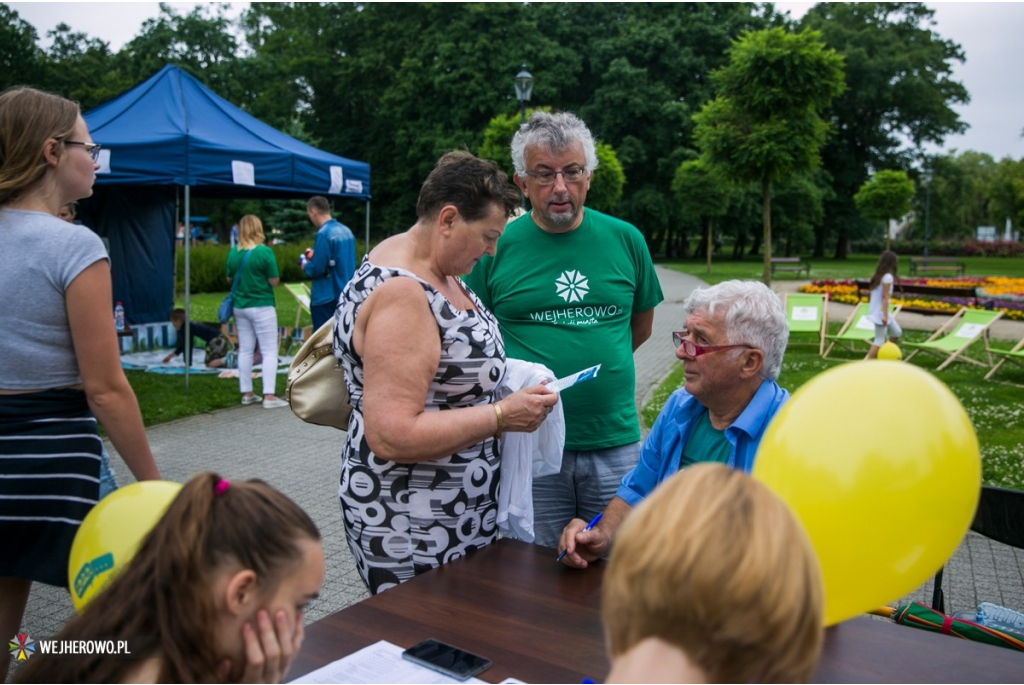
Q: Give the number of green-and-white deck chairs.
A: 5